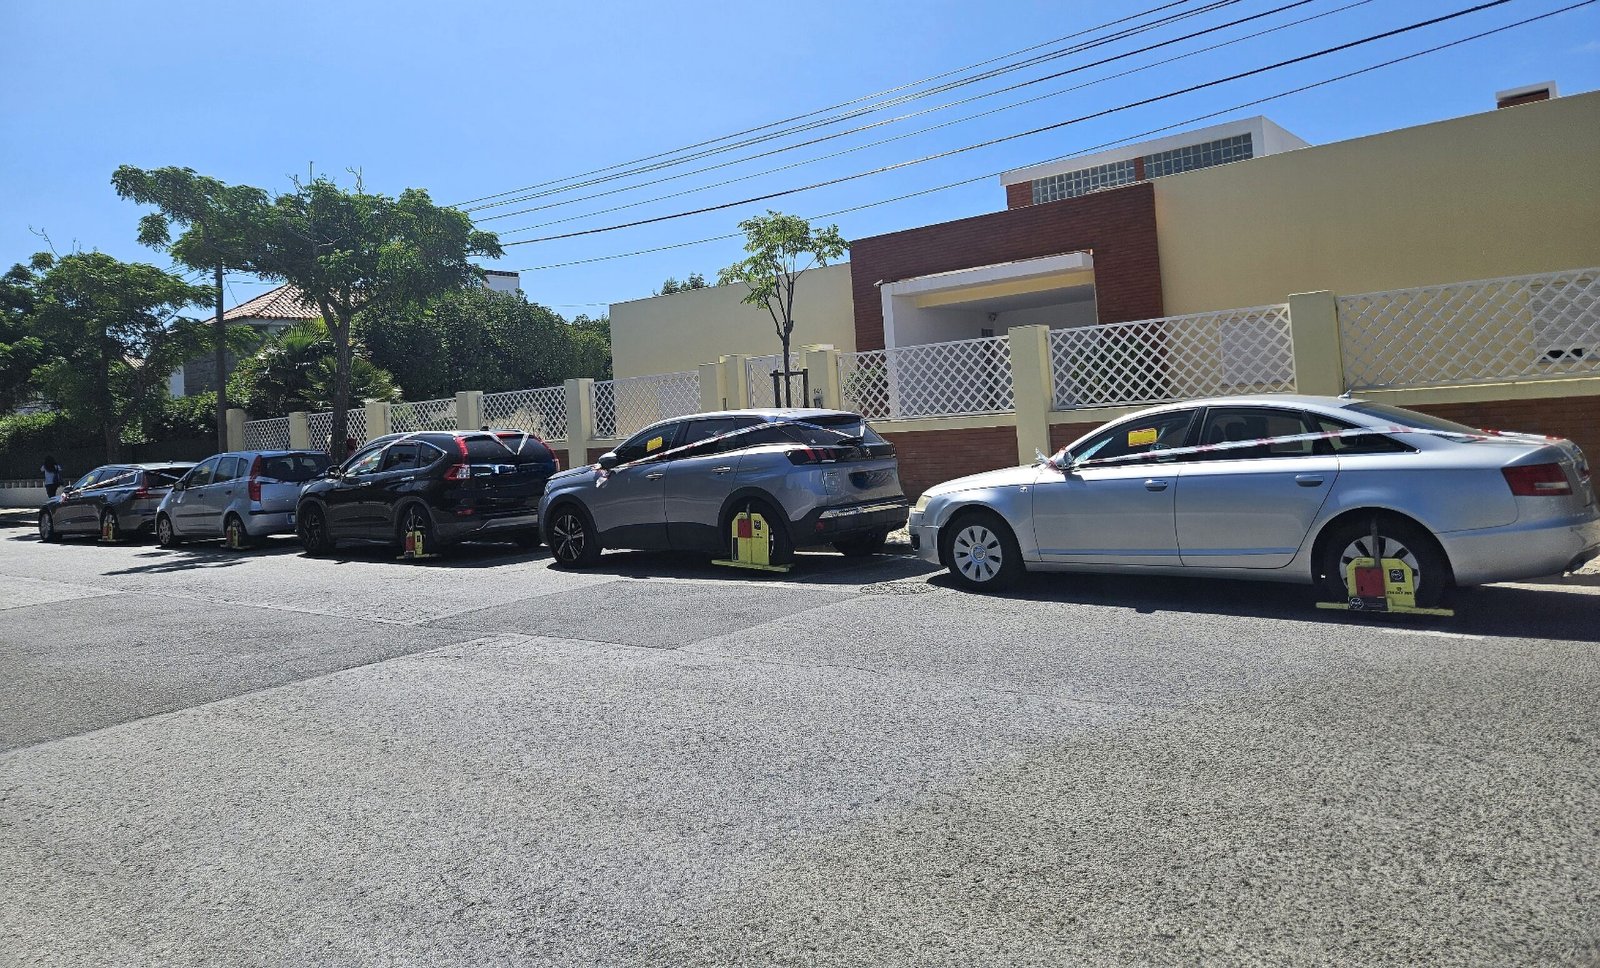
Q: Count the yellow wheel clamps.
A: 5